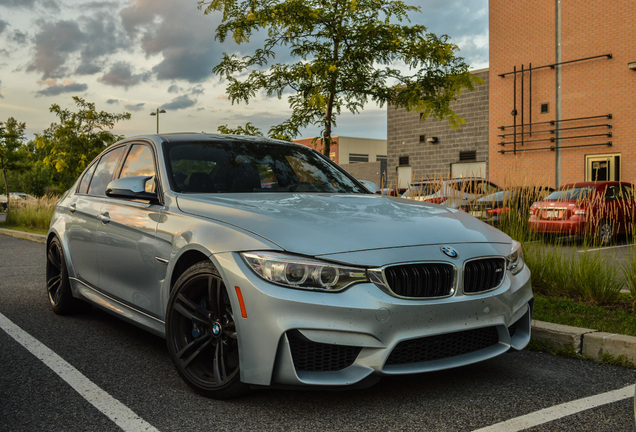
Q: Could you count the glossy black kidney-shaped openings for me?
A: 2